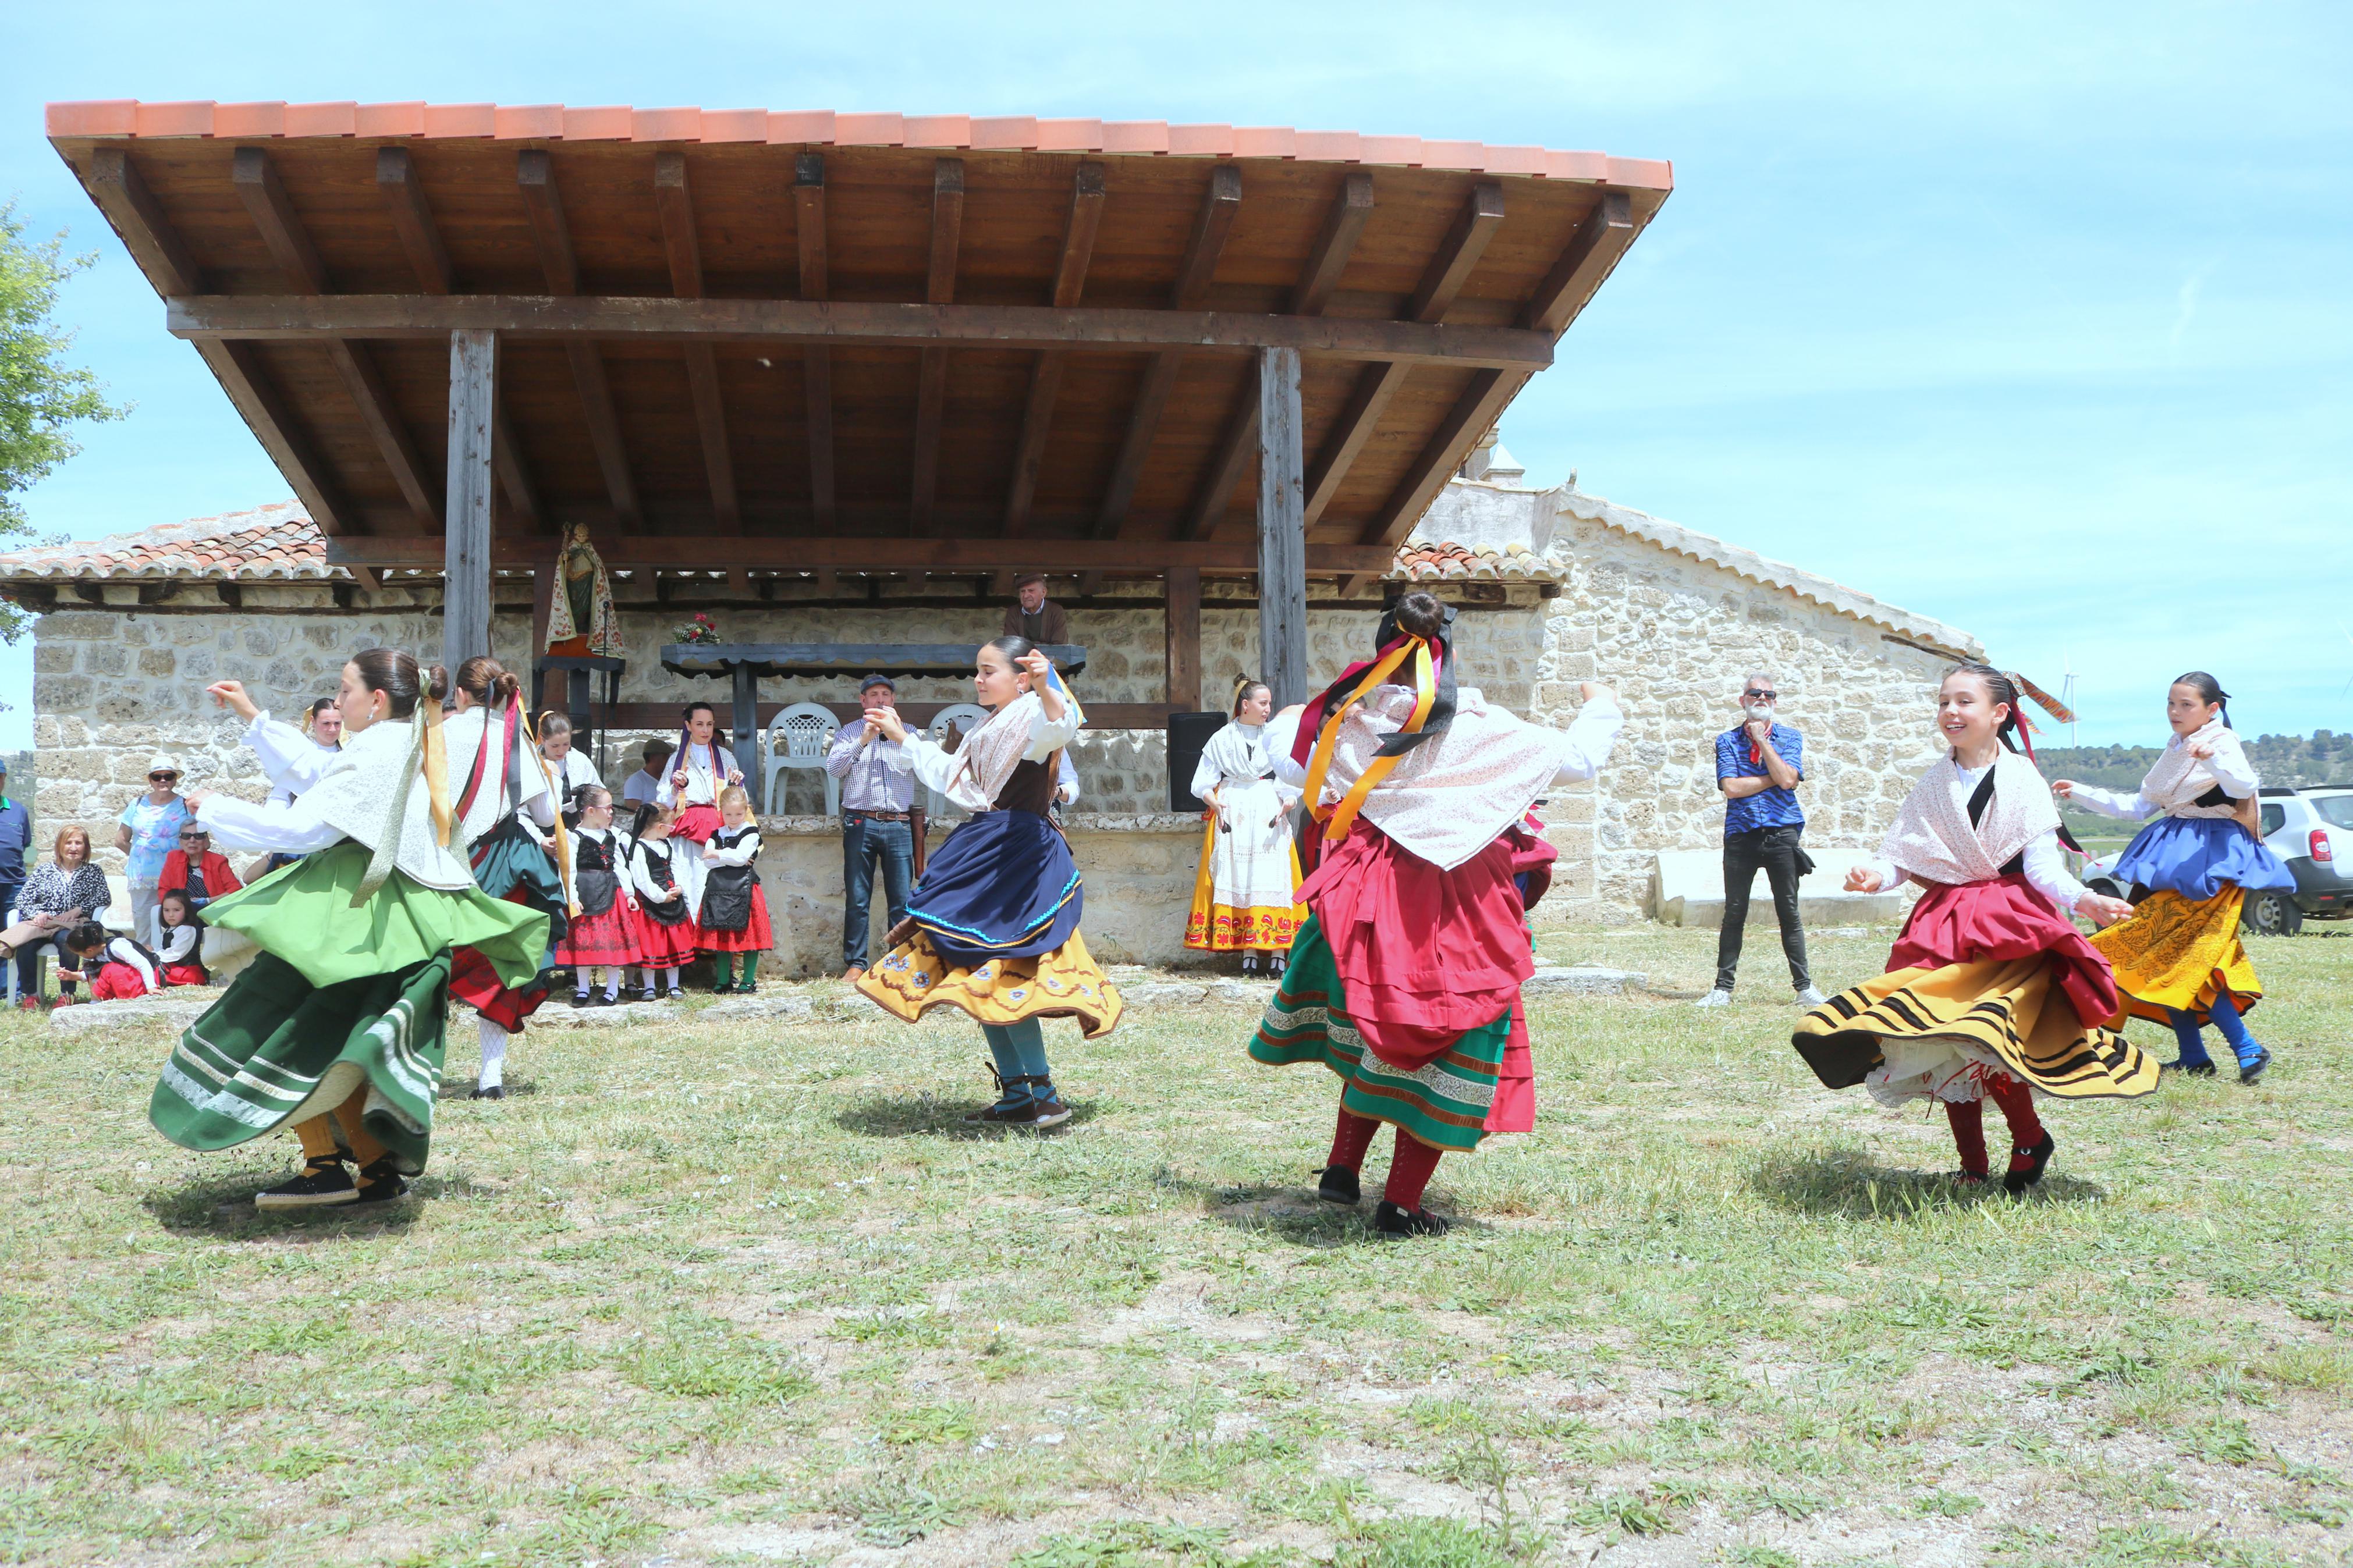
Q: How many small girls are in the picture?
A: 5